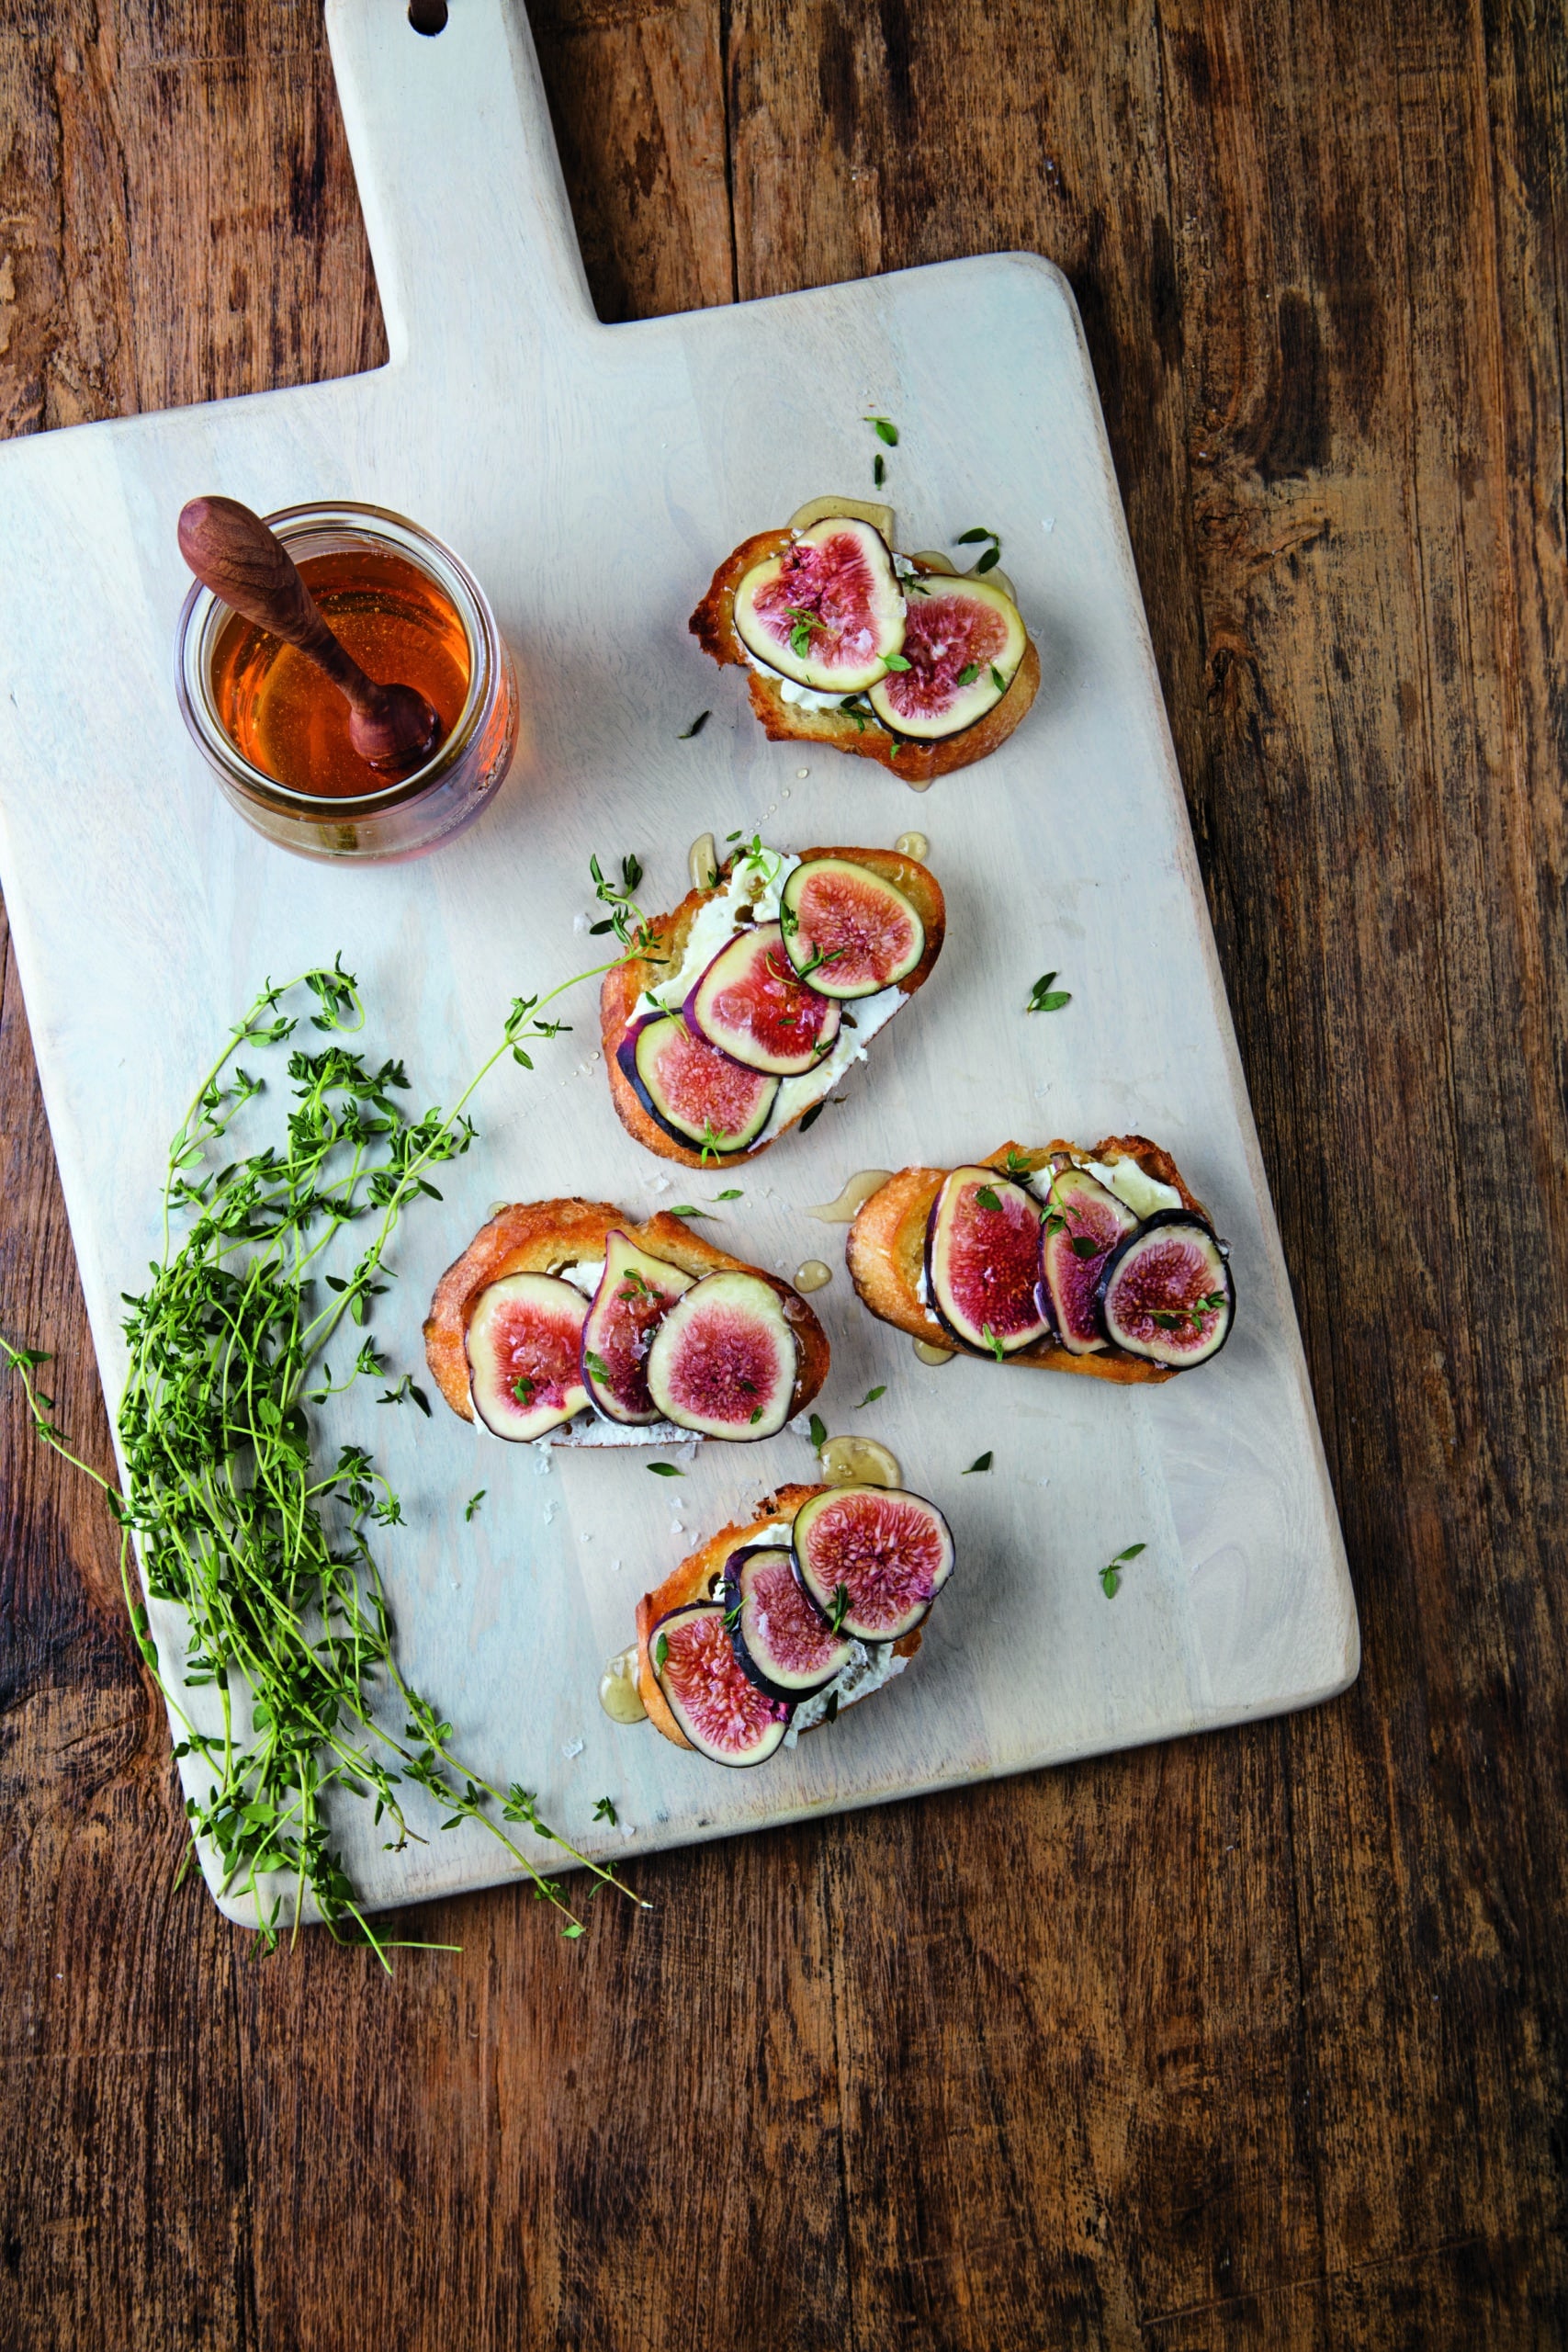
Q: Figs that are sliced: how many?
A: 14